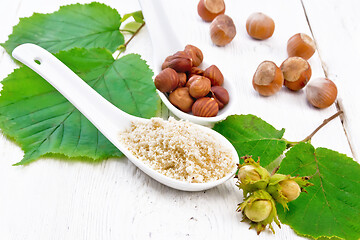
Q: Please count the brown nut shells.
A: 7